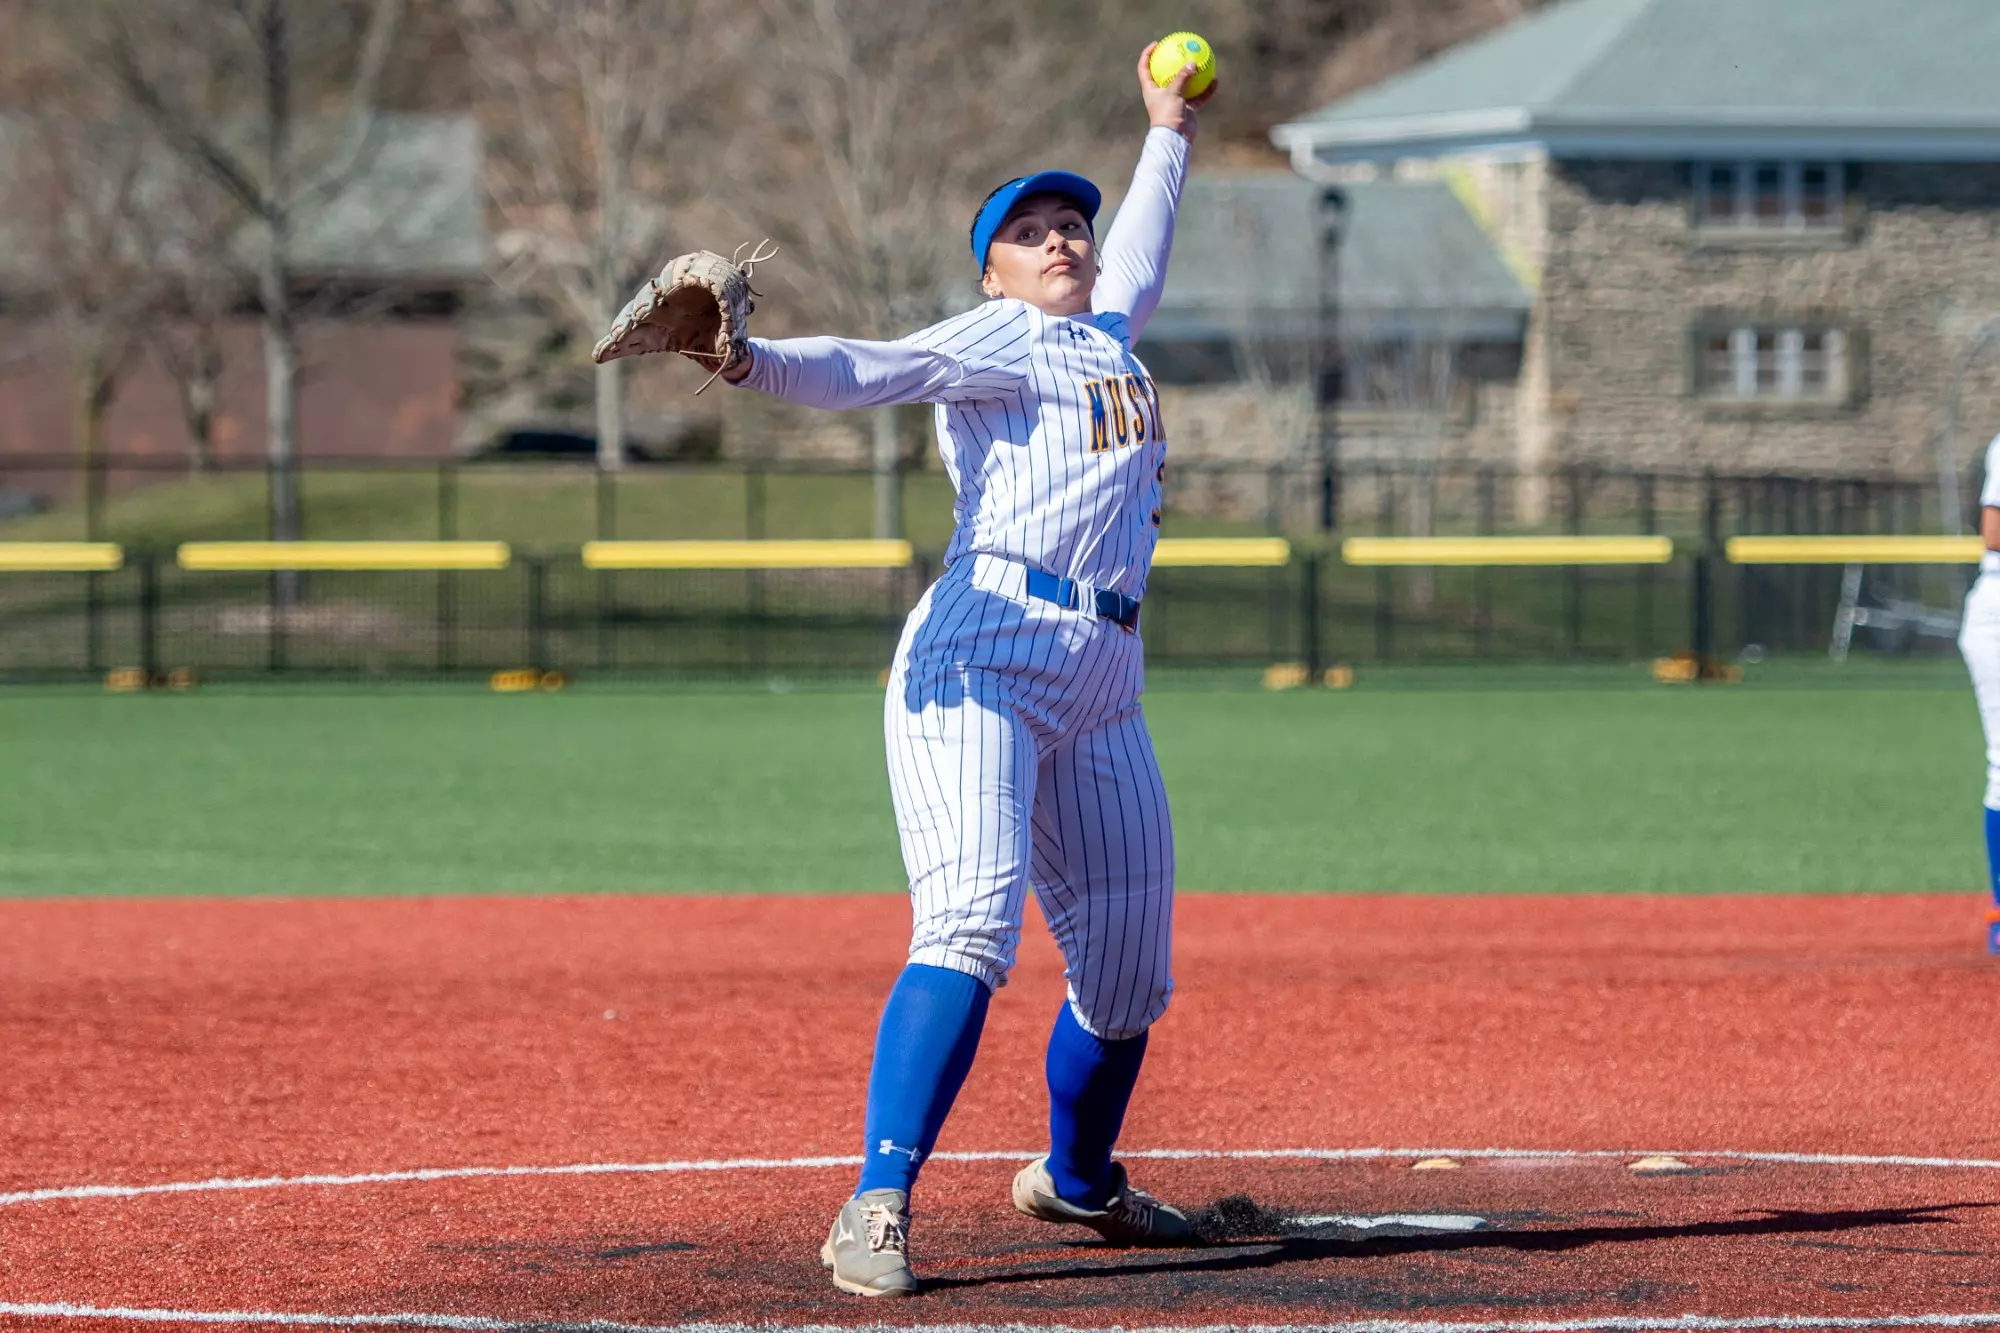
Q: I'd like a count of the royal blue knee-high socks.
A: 3